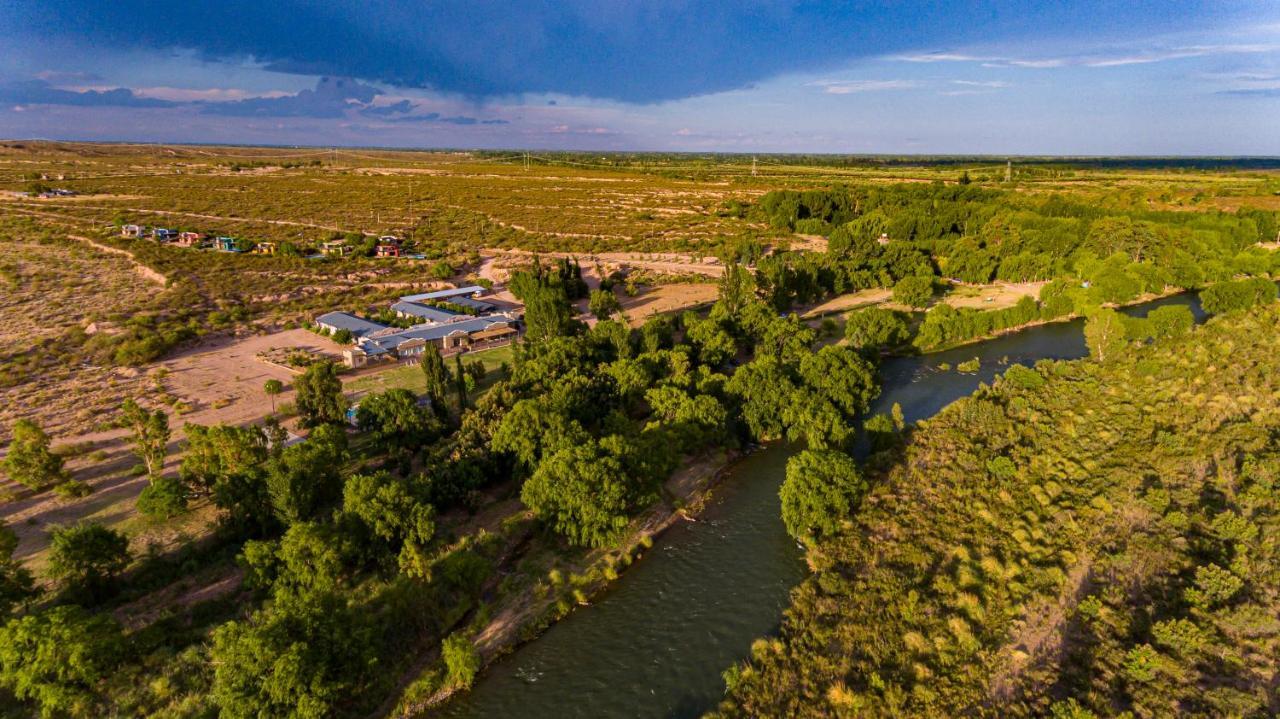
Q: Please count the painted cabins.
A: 7